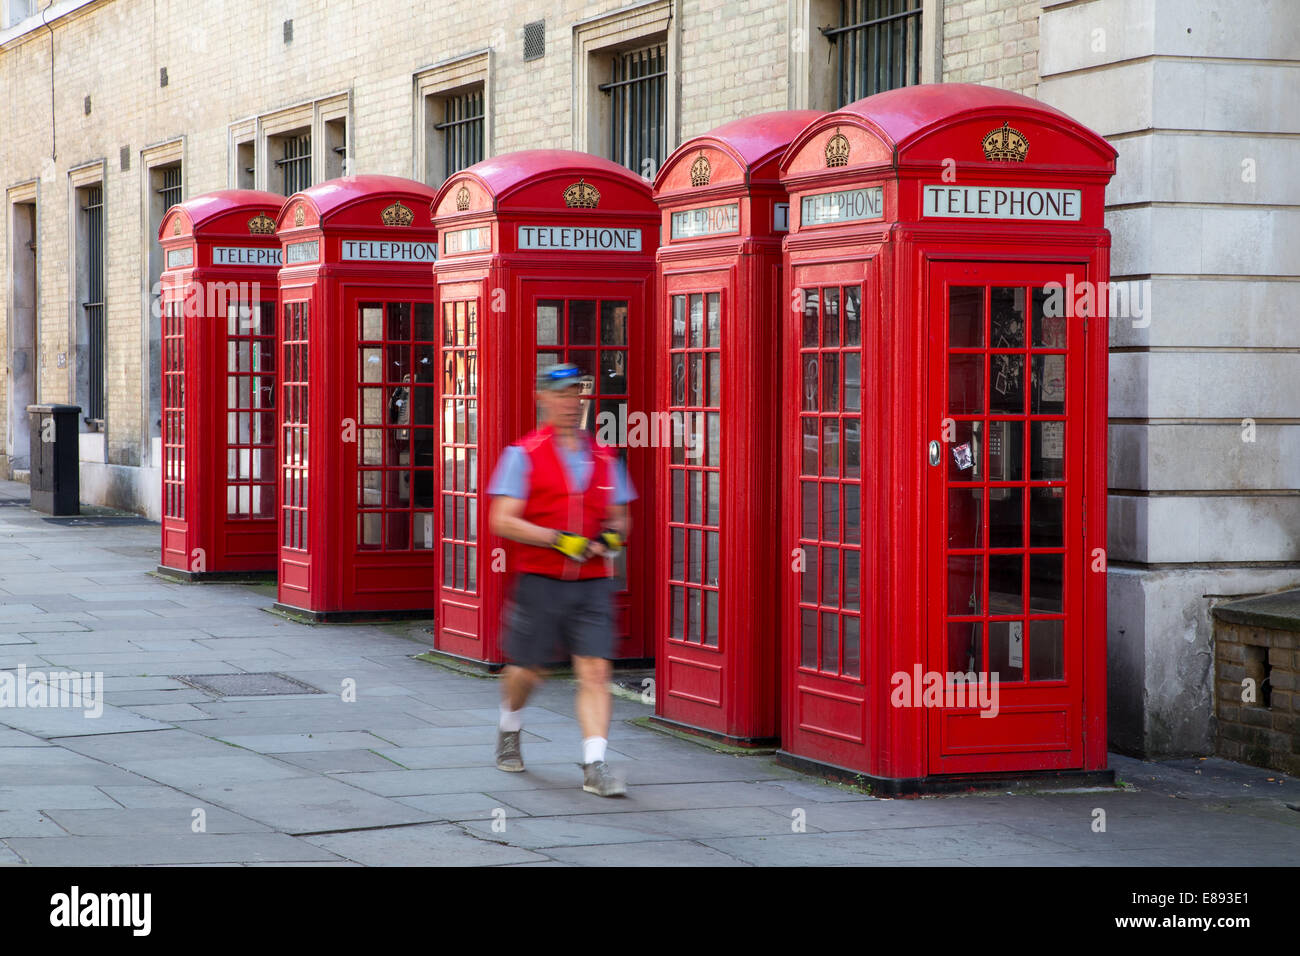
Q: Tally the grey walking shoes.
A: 2